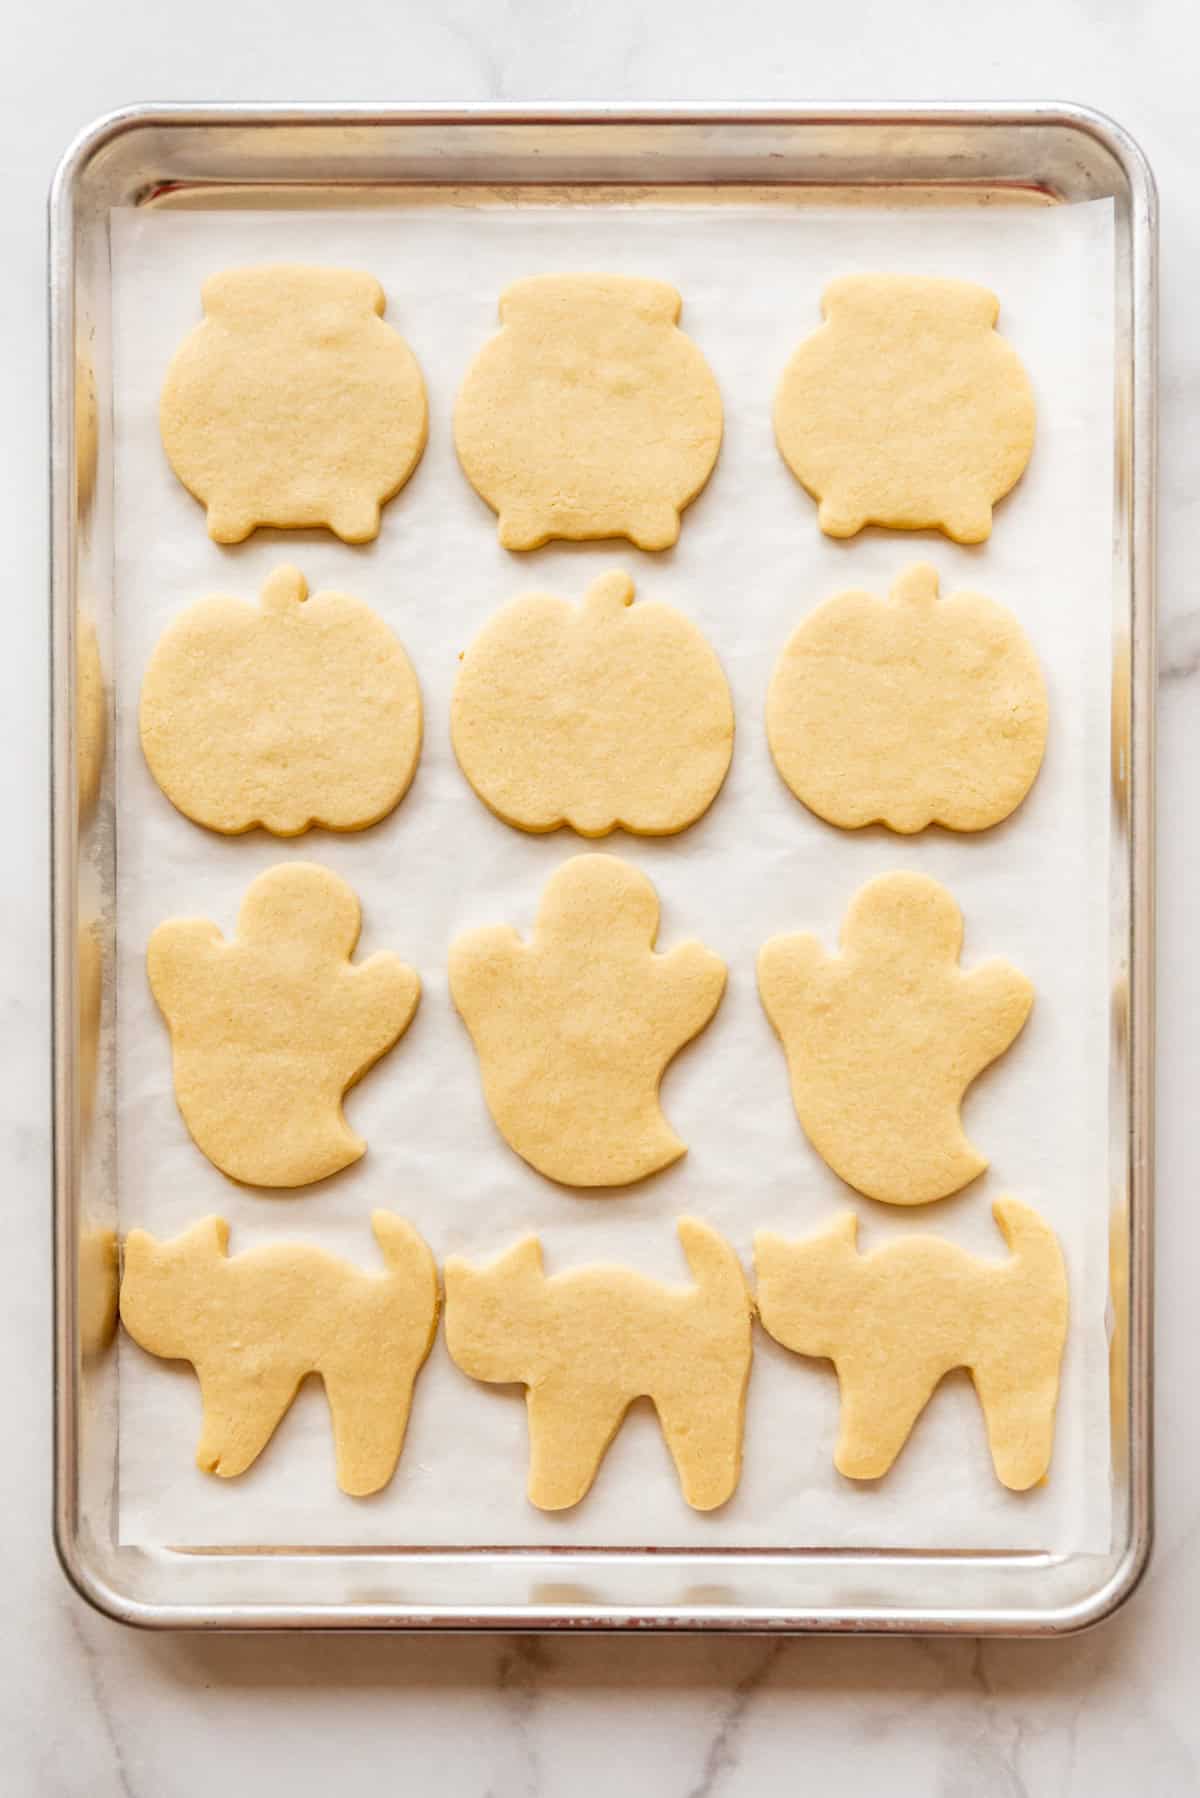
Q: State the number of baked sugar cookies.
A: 12